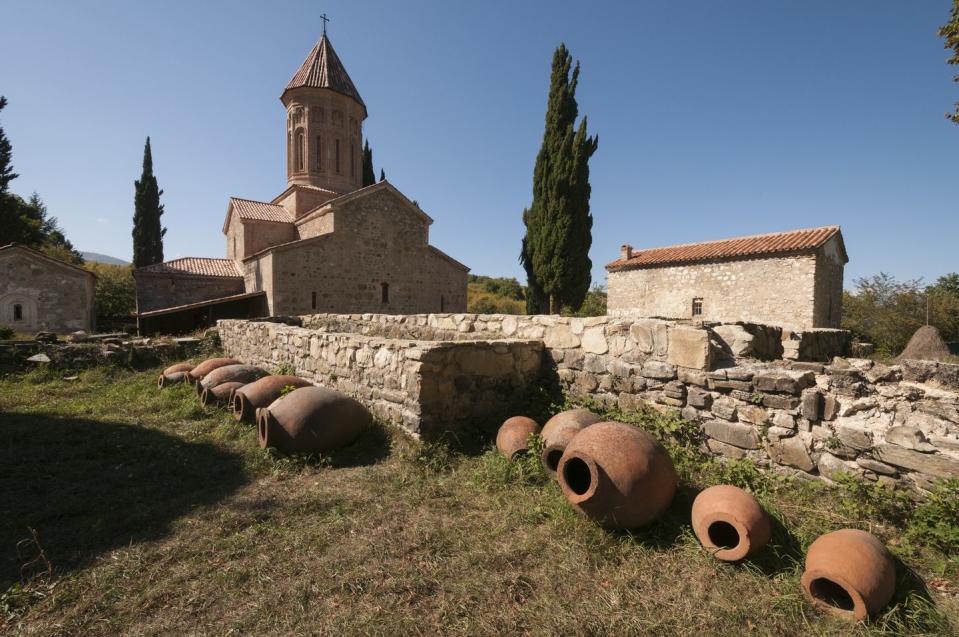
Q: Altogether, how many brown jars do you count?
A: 12